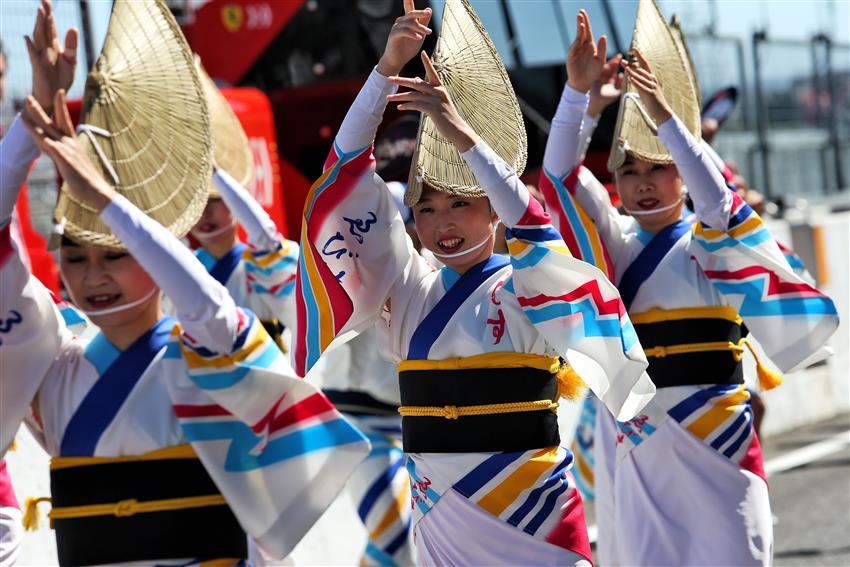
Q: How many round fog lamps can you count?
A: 0